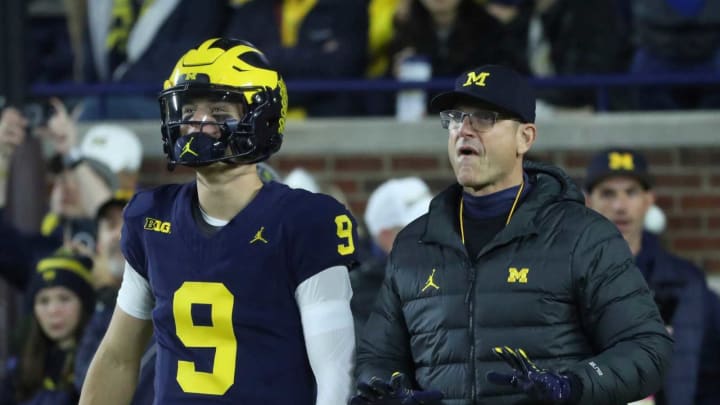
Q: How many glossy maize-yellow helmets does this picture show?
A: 1